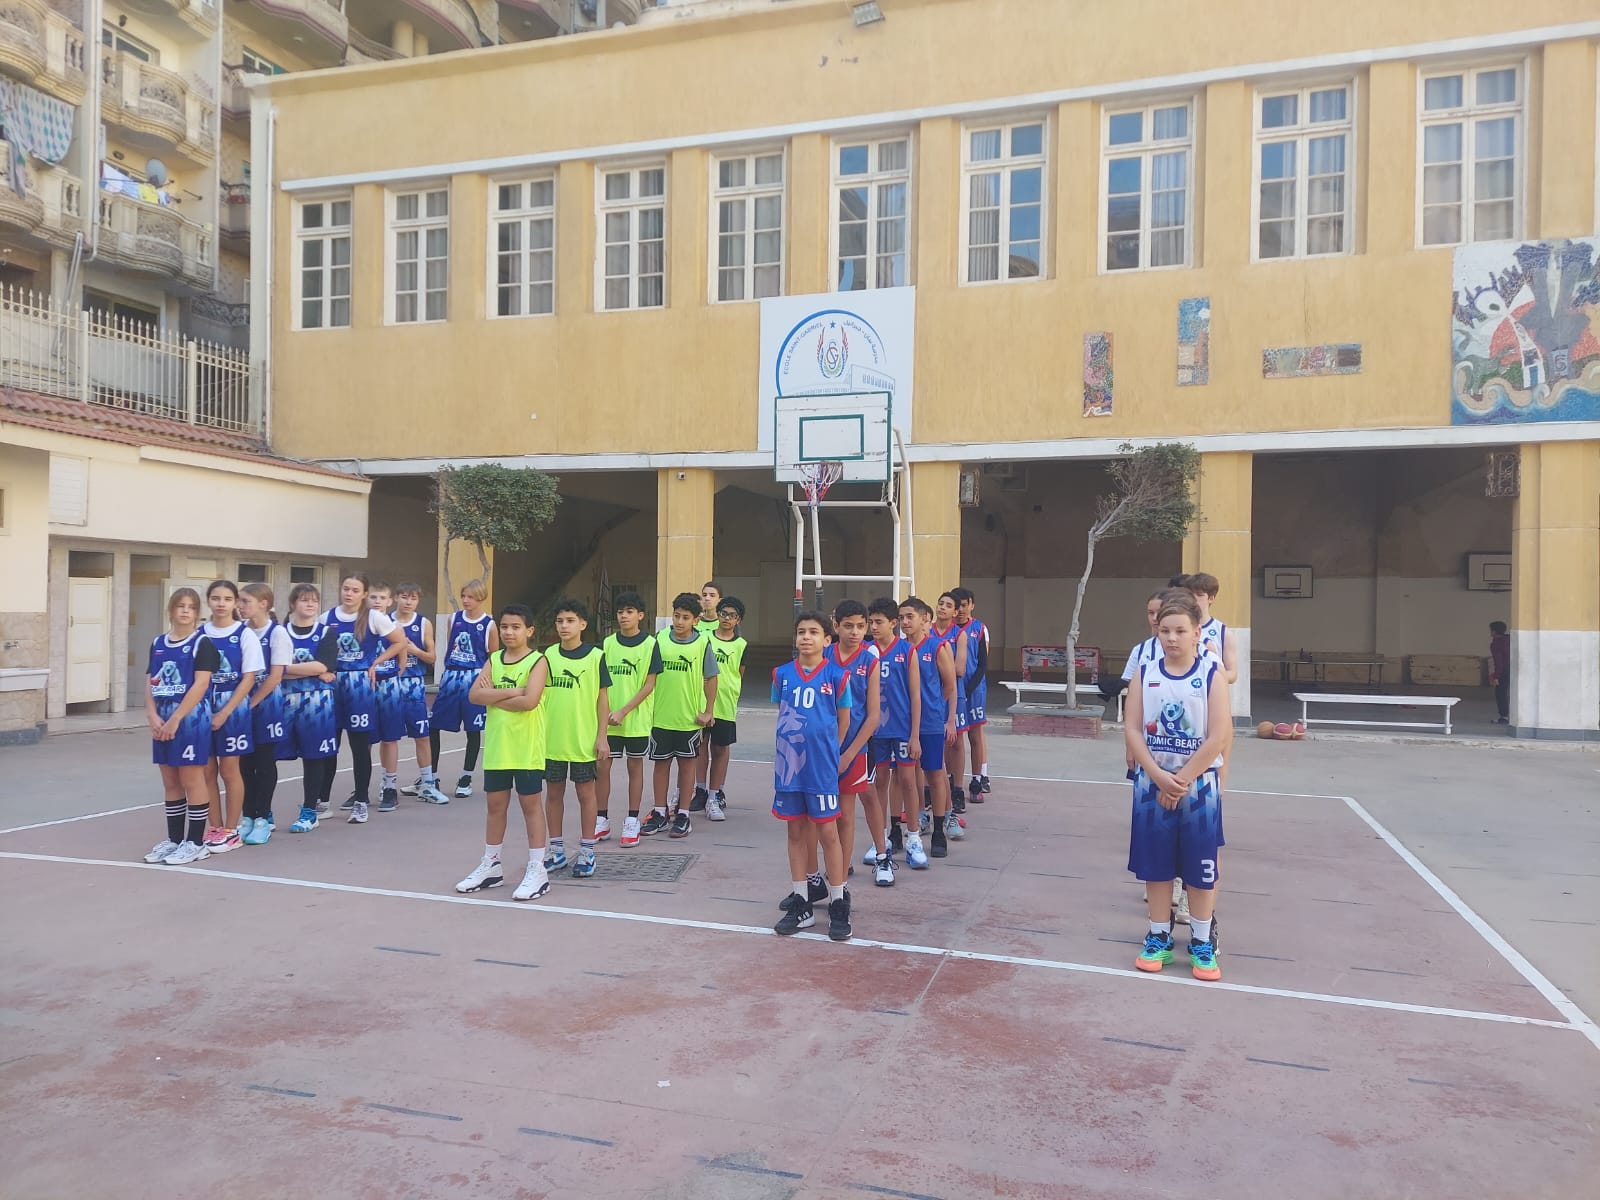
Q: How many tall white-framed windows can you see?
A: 10